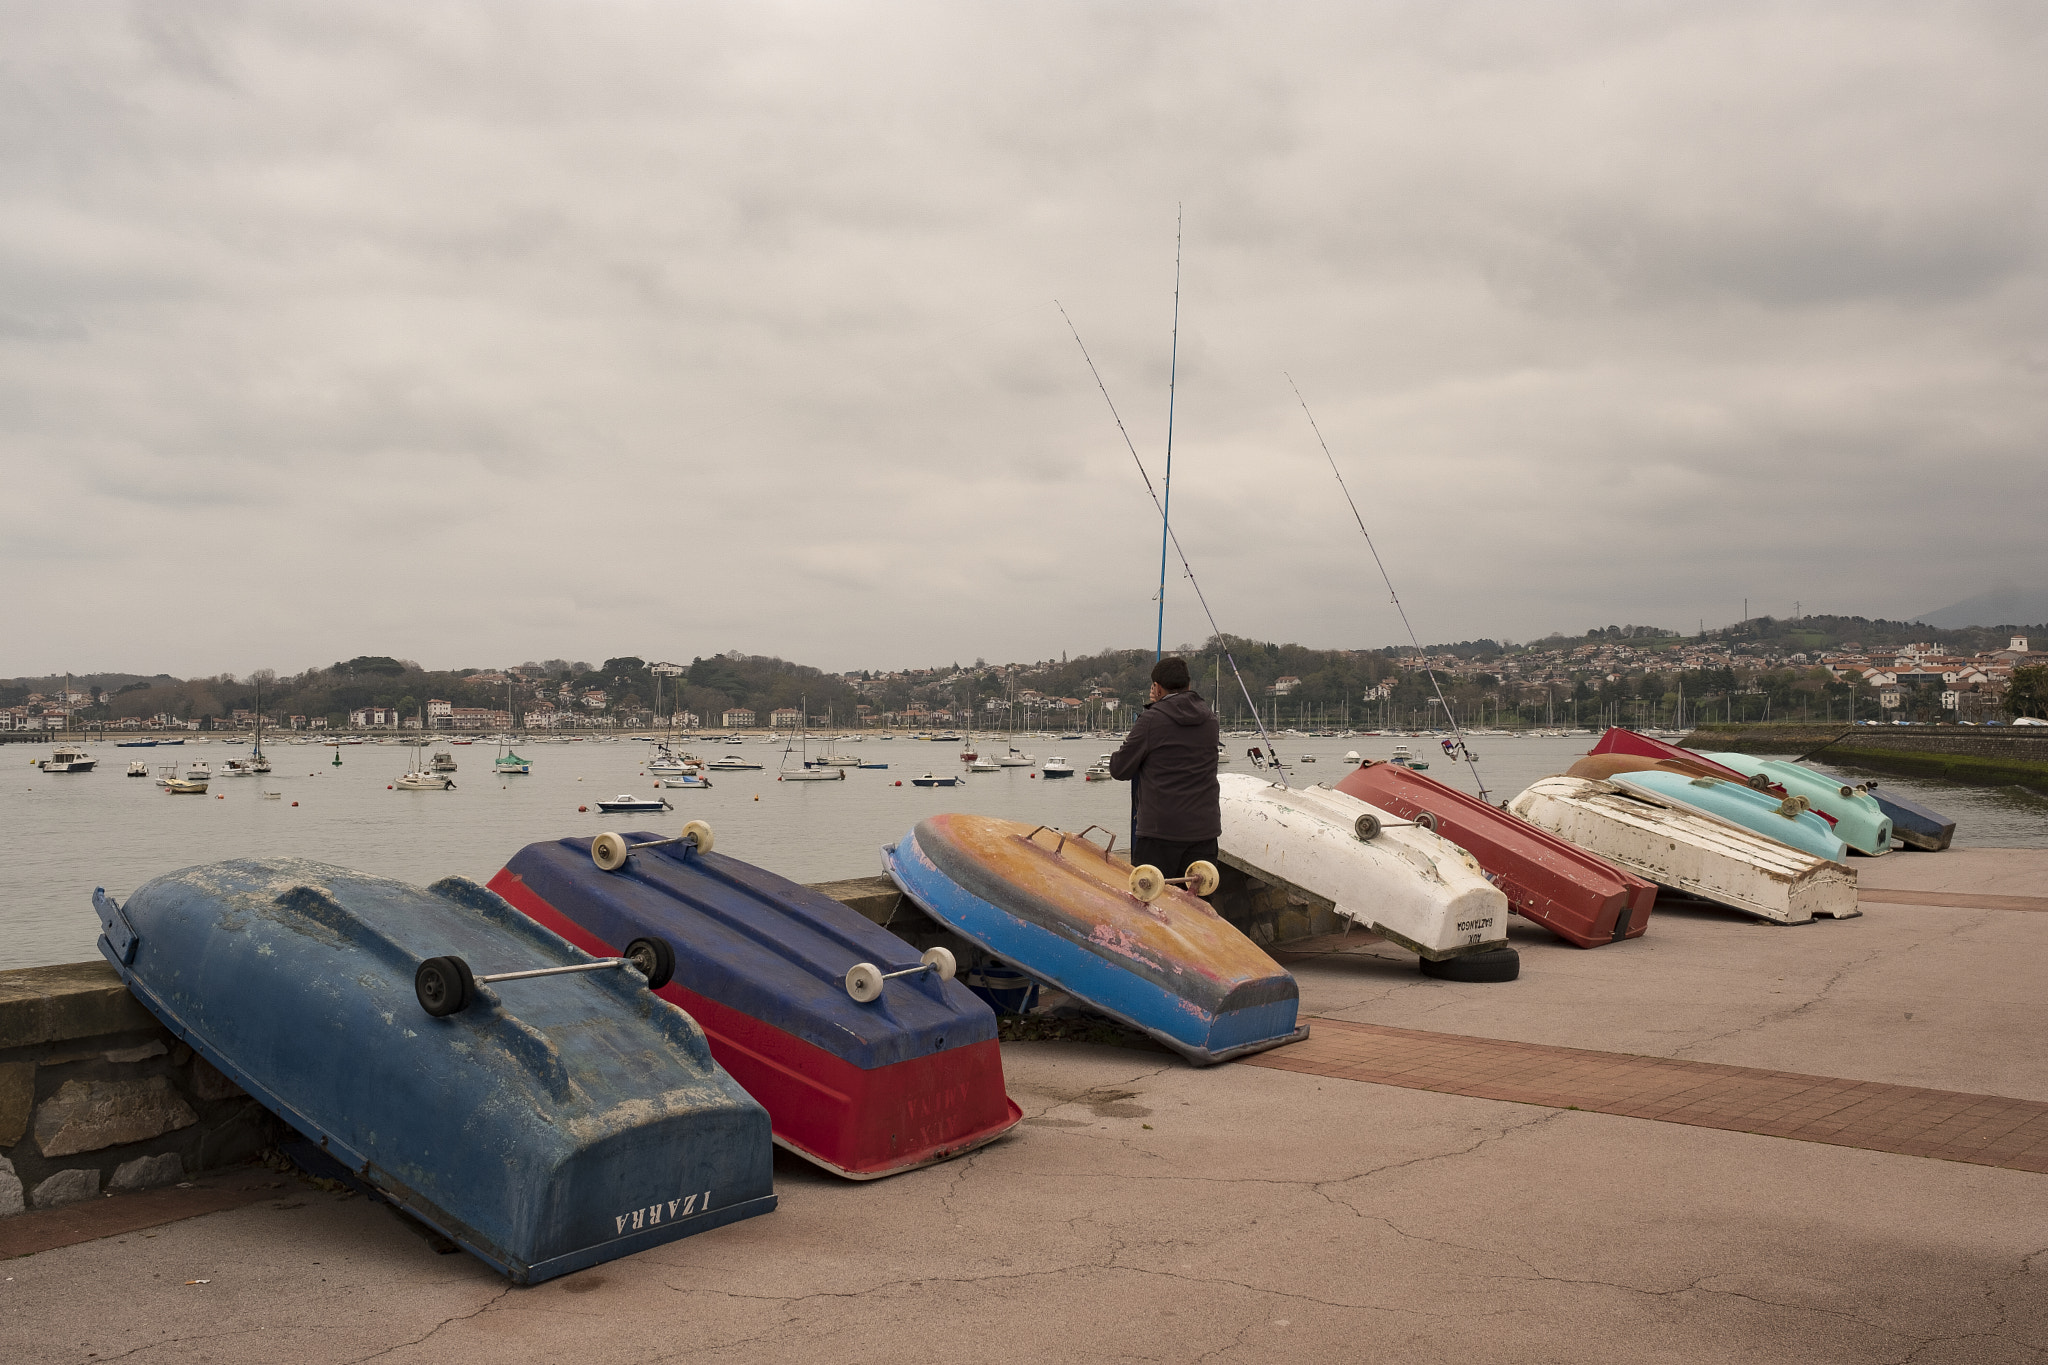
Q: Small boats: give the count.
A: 11